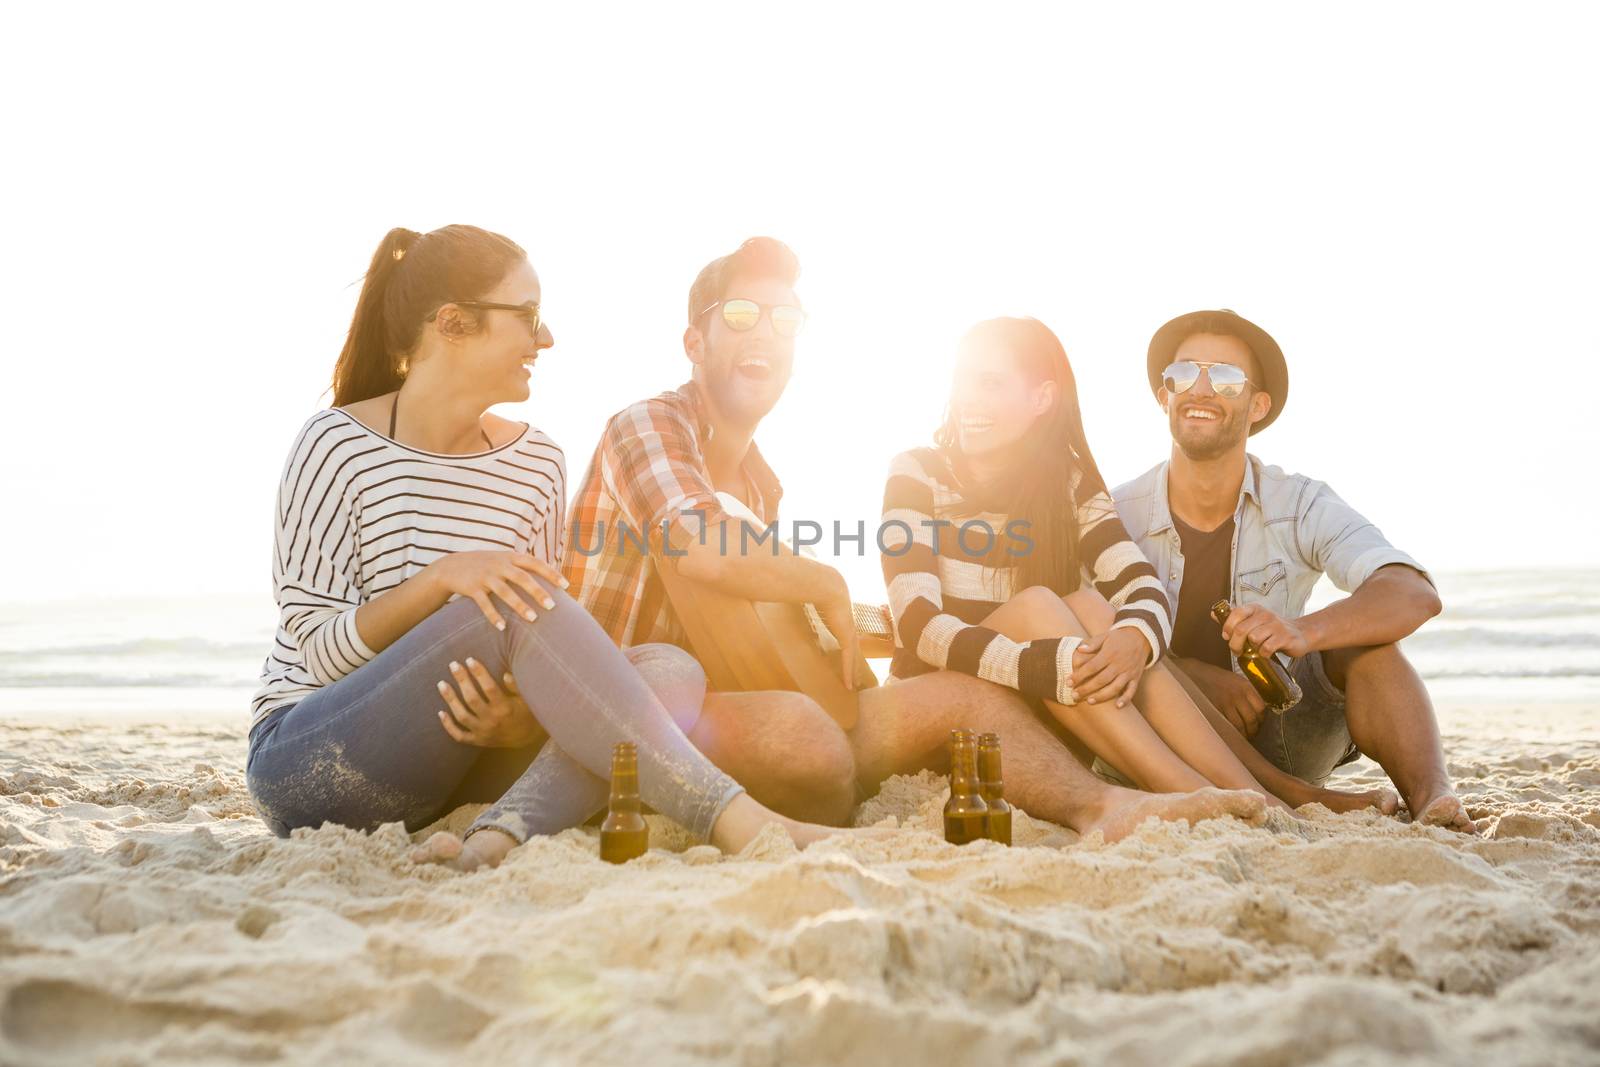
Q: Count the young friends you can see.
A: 4